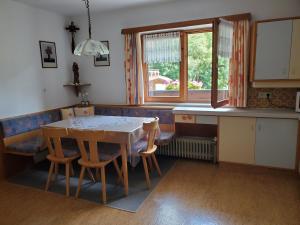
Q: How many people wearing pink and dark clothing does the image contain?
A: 0